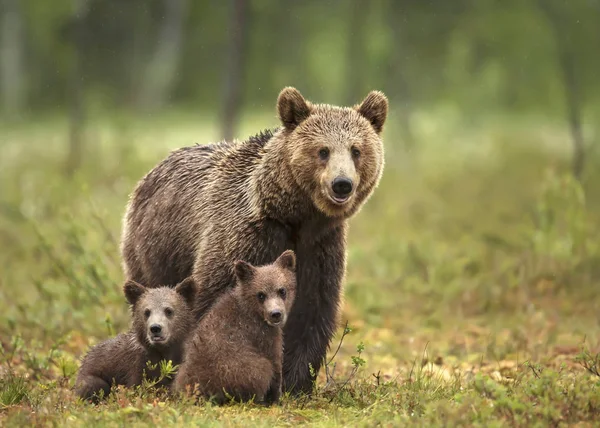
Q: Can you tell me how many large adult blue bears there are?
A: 0